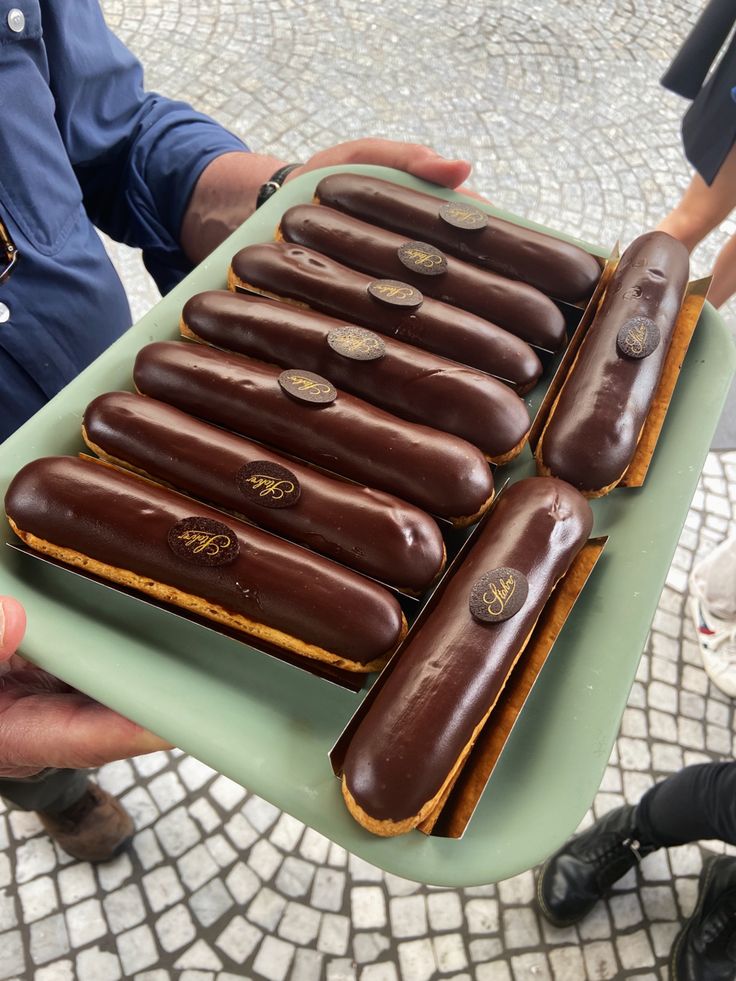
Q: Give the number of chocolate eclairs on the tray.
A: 9